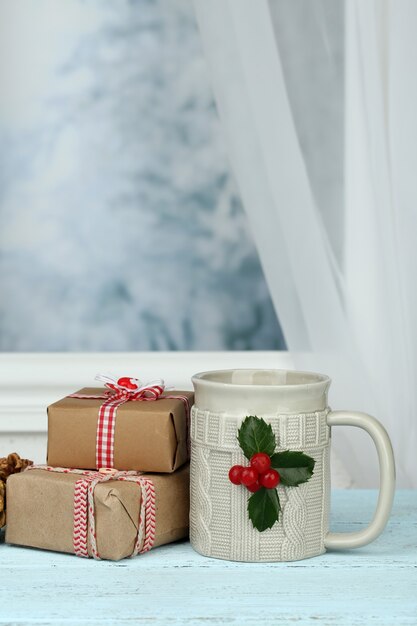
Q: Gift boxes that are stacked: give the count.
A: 2